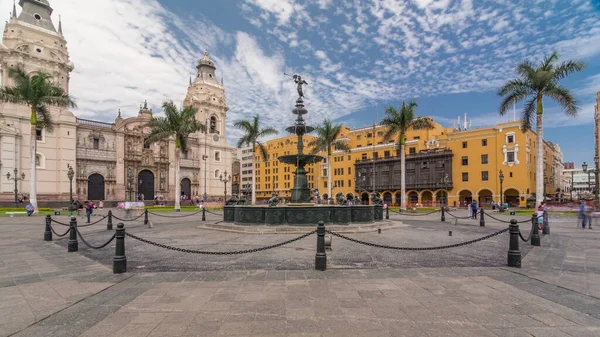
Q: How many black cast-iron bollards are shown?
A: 13